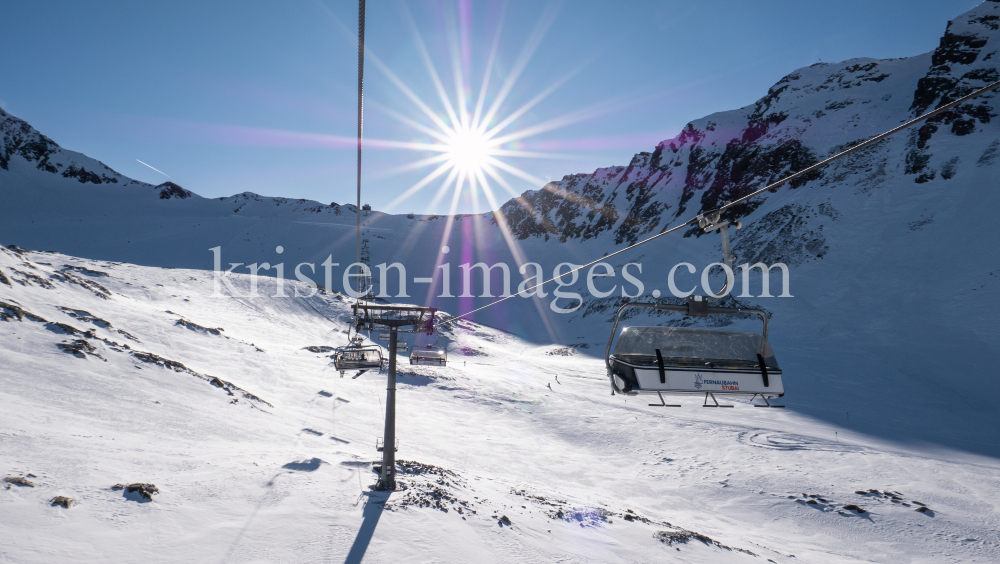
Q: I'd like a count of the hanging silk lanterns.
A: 0